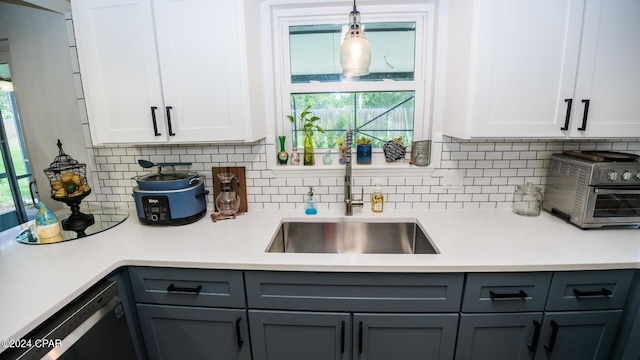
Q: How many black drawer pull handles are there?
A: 3